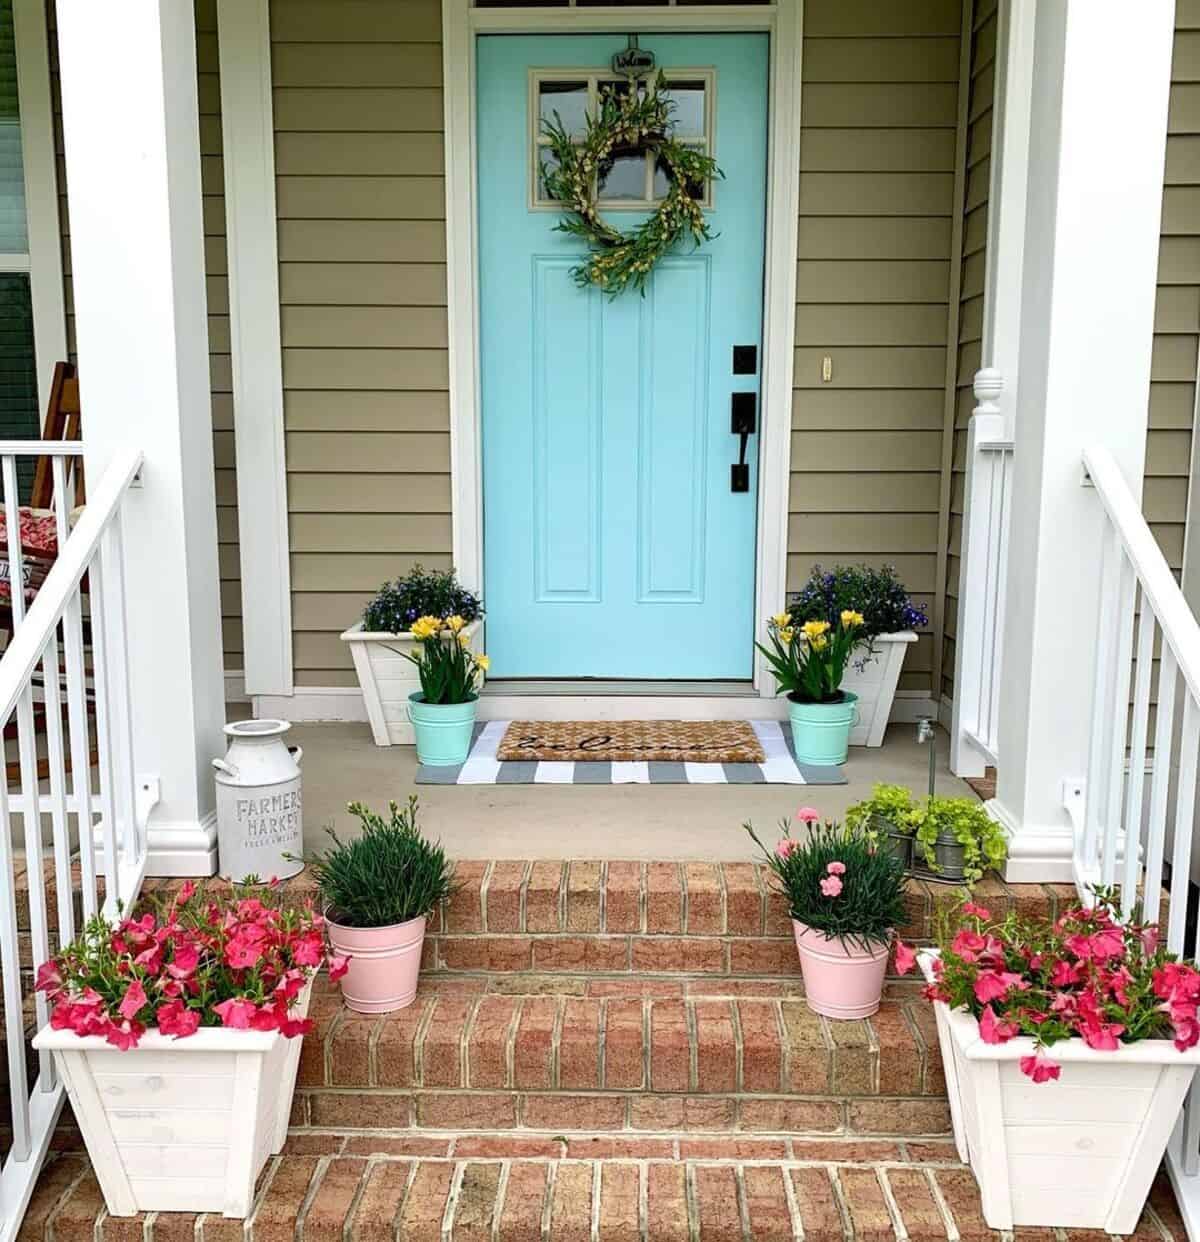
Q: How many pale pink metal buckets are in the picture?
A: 2